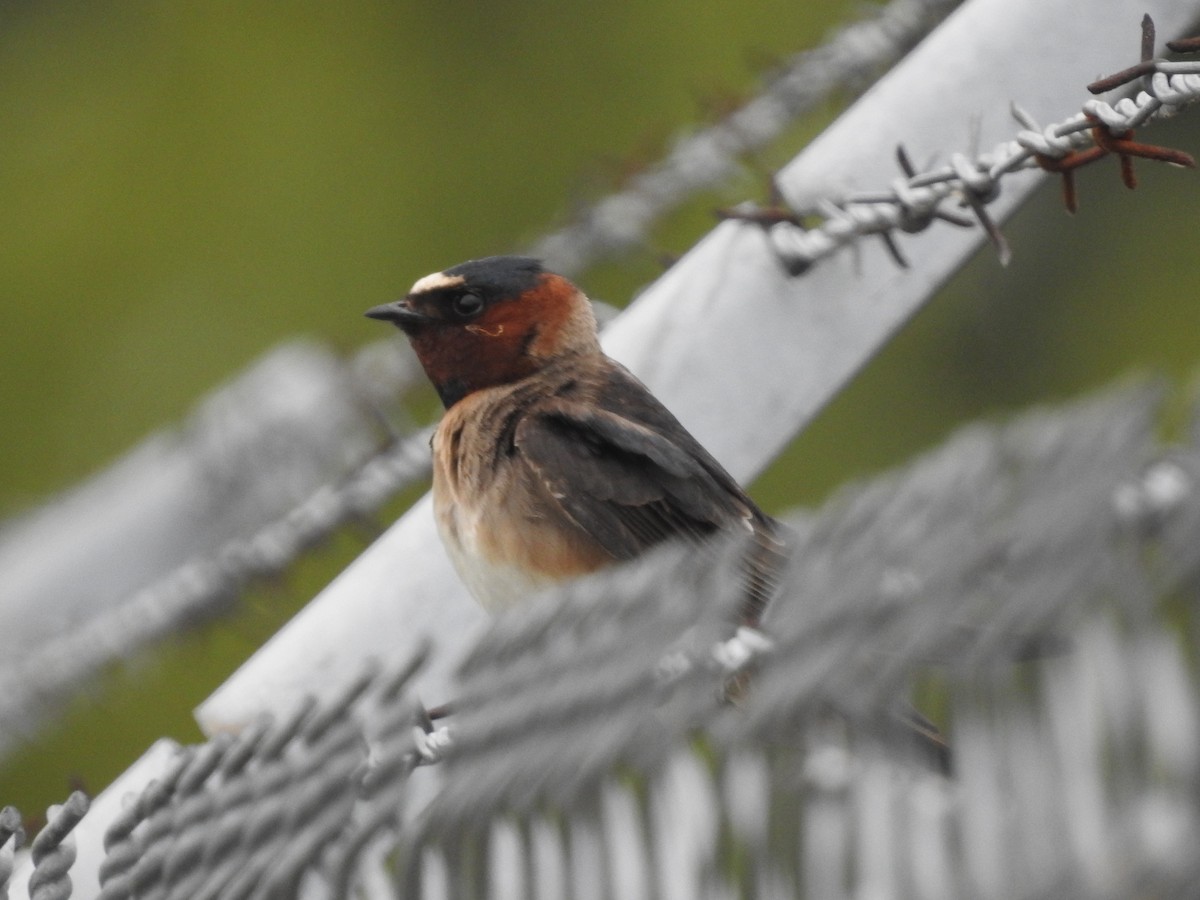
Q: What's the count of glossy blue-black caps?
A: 1